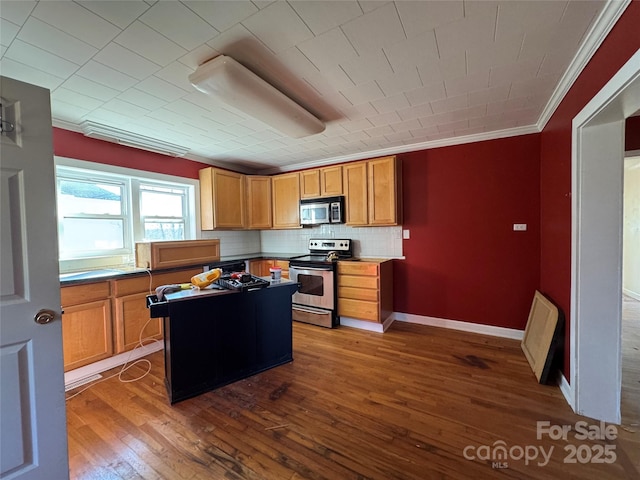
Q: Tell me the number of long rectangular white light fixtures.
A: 1